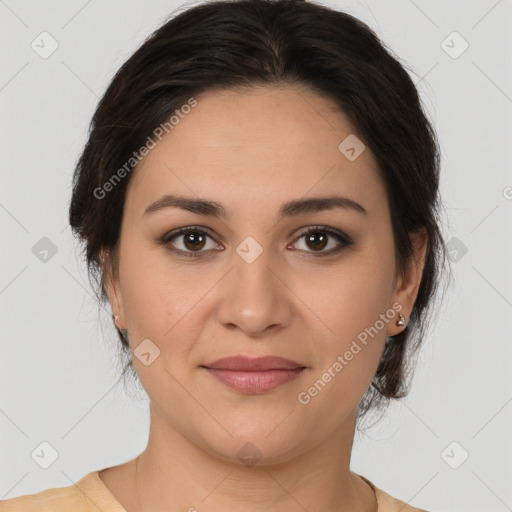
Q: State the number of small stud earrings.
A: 2